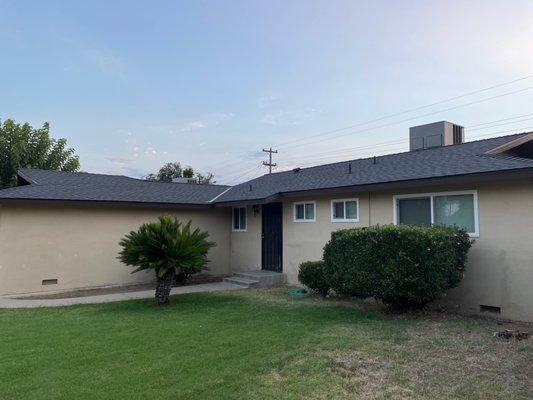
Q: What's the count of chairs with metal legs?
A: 0